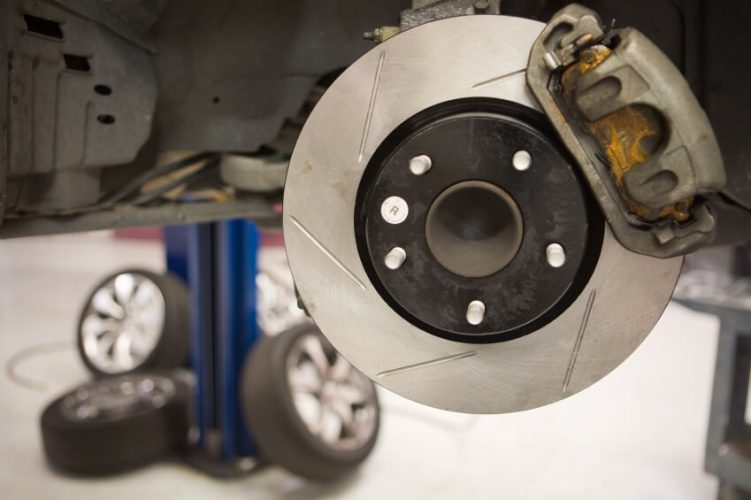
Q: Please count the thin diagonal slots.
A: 5